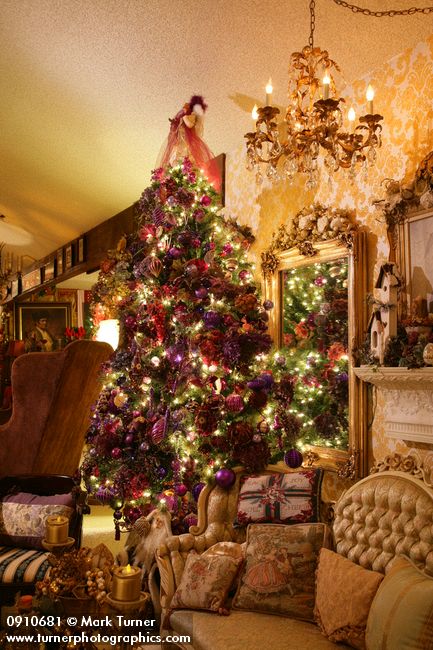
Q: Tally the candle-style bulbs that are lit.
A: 5